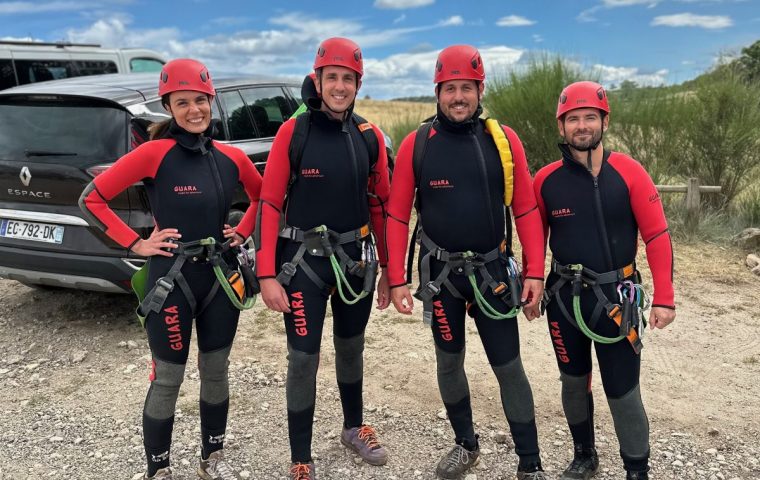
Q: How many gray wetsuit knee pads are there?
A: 8